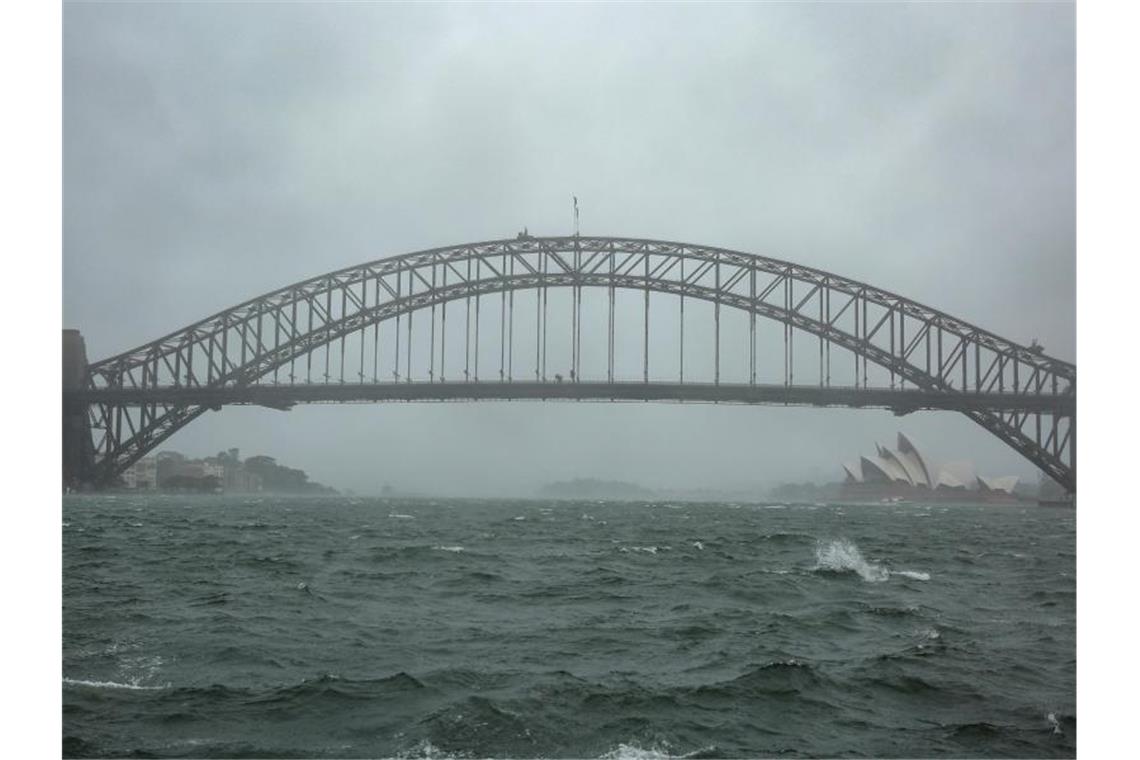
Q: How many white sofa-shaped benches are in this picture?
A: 0